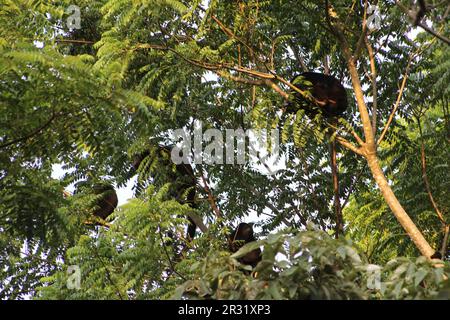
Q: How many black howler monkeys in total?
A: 4